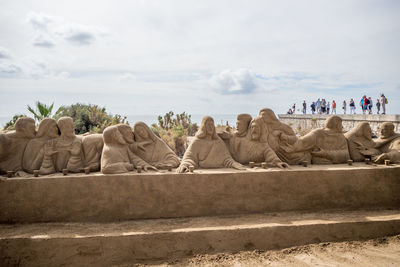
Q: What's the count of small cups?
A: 13